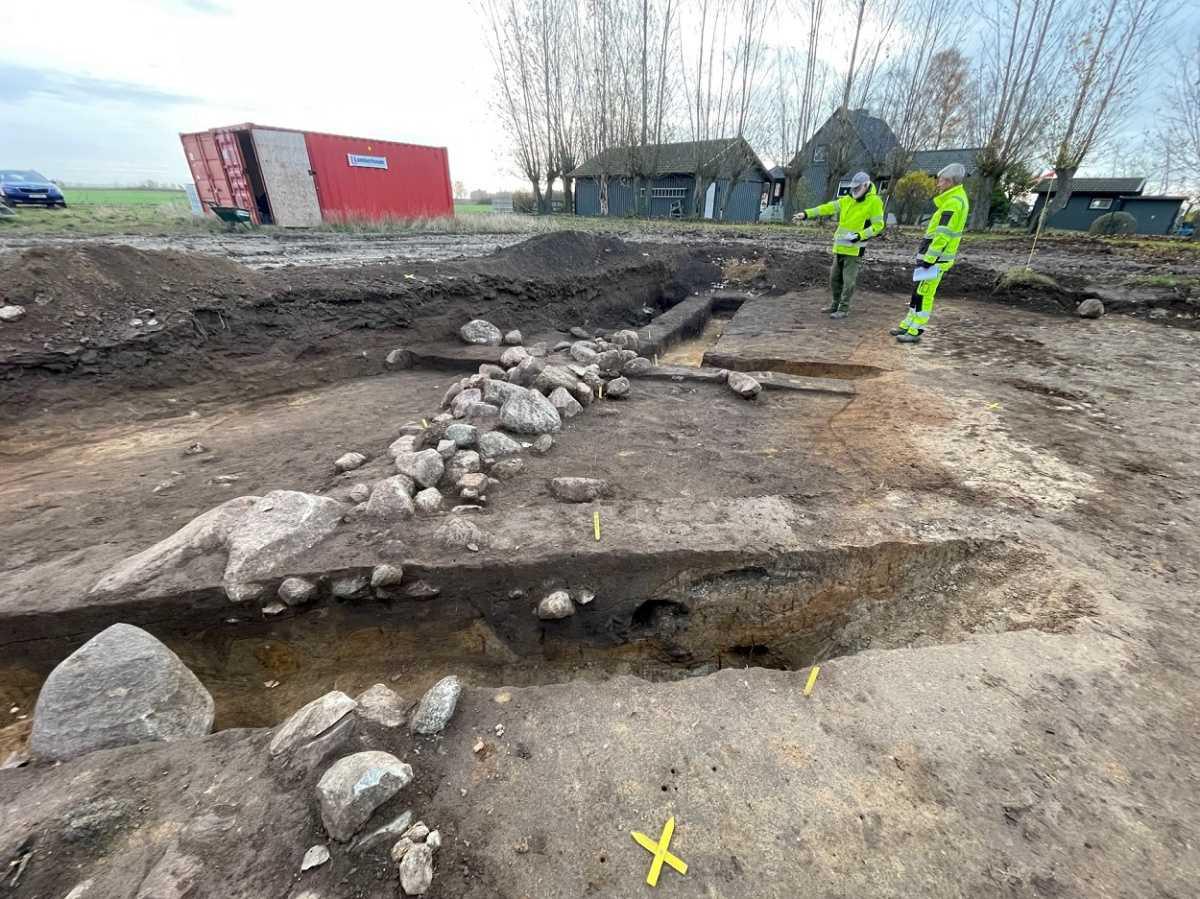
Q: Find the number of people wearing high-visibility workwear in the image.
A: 2